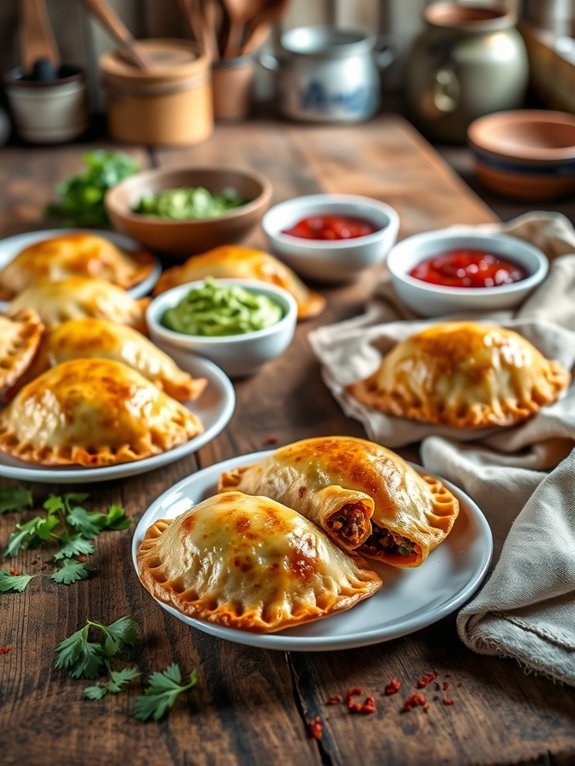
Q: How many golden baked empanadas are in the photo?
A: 9